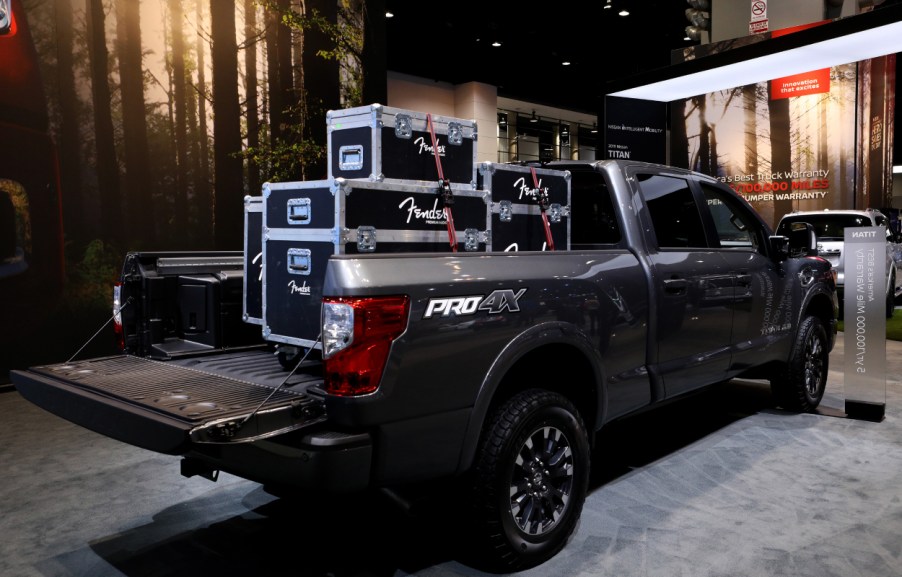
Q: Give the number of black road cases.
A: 4